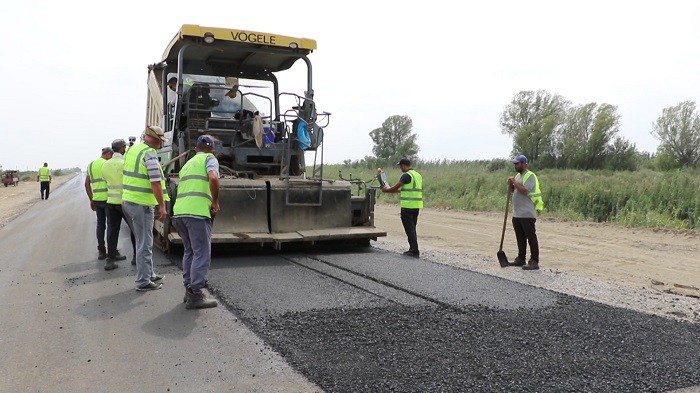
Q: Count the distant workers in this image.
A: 1